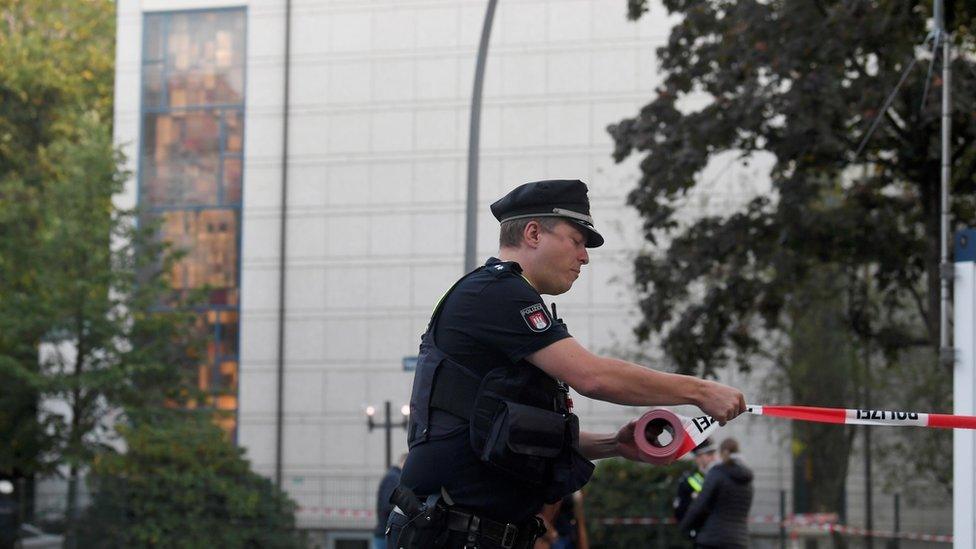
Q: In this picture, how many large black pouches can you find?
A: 1